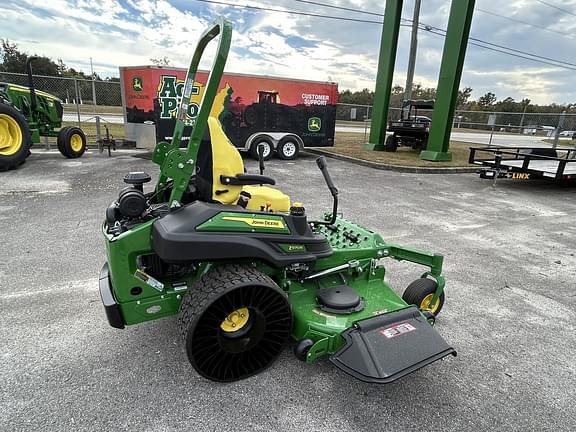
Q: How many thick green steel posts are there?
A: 2